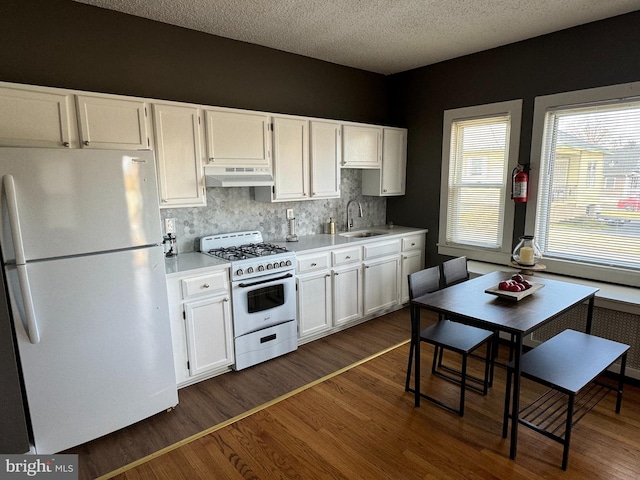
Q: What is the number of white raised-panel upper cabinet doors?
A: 8